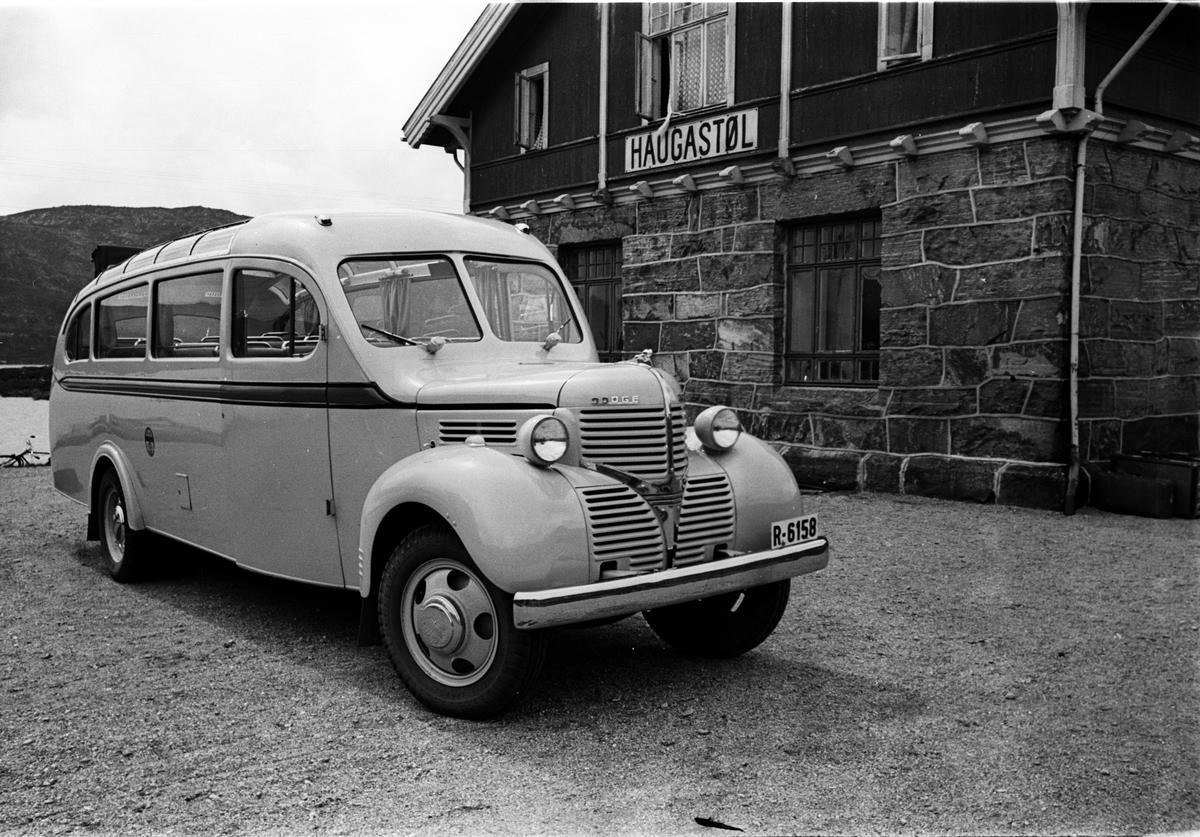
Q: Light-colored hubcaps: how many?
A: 2